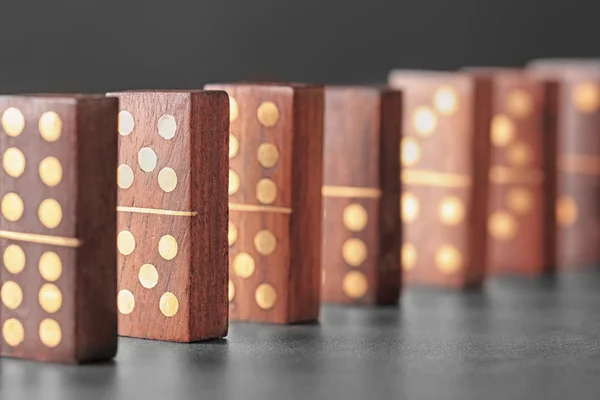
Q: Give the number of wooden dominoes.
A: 7